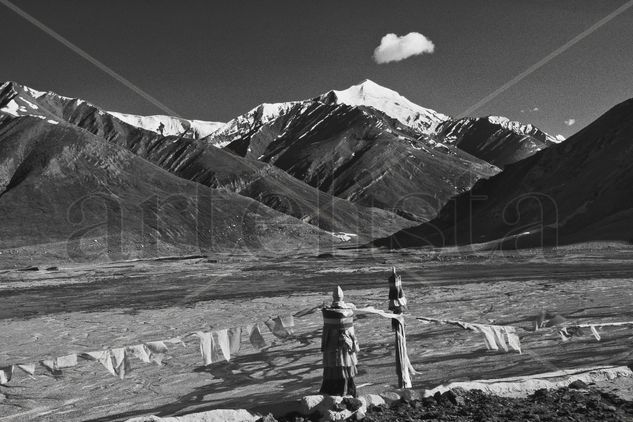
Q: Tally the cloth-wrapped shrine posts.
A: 2